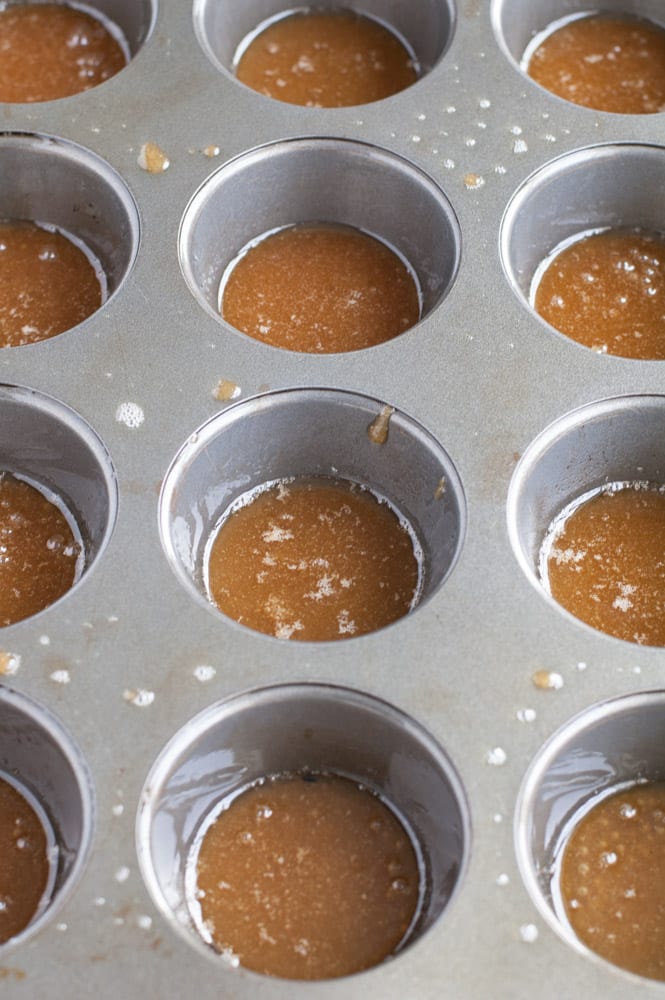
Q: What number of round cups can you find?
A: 12